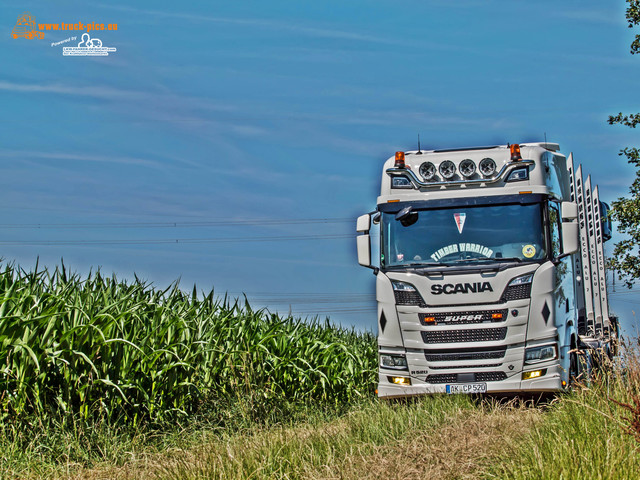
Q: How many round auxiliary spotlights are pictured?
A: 4